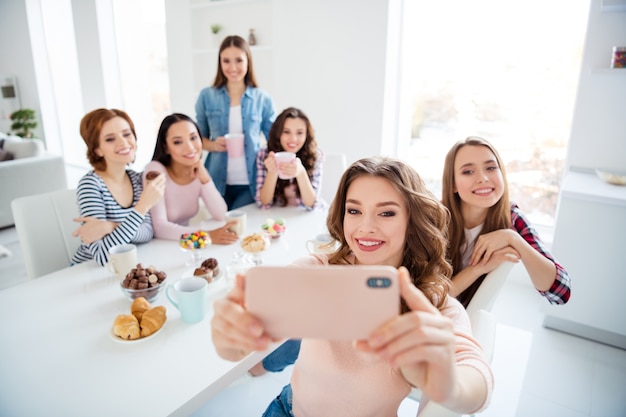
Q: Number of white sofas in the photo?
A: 1